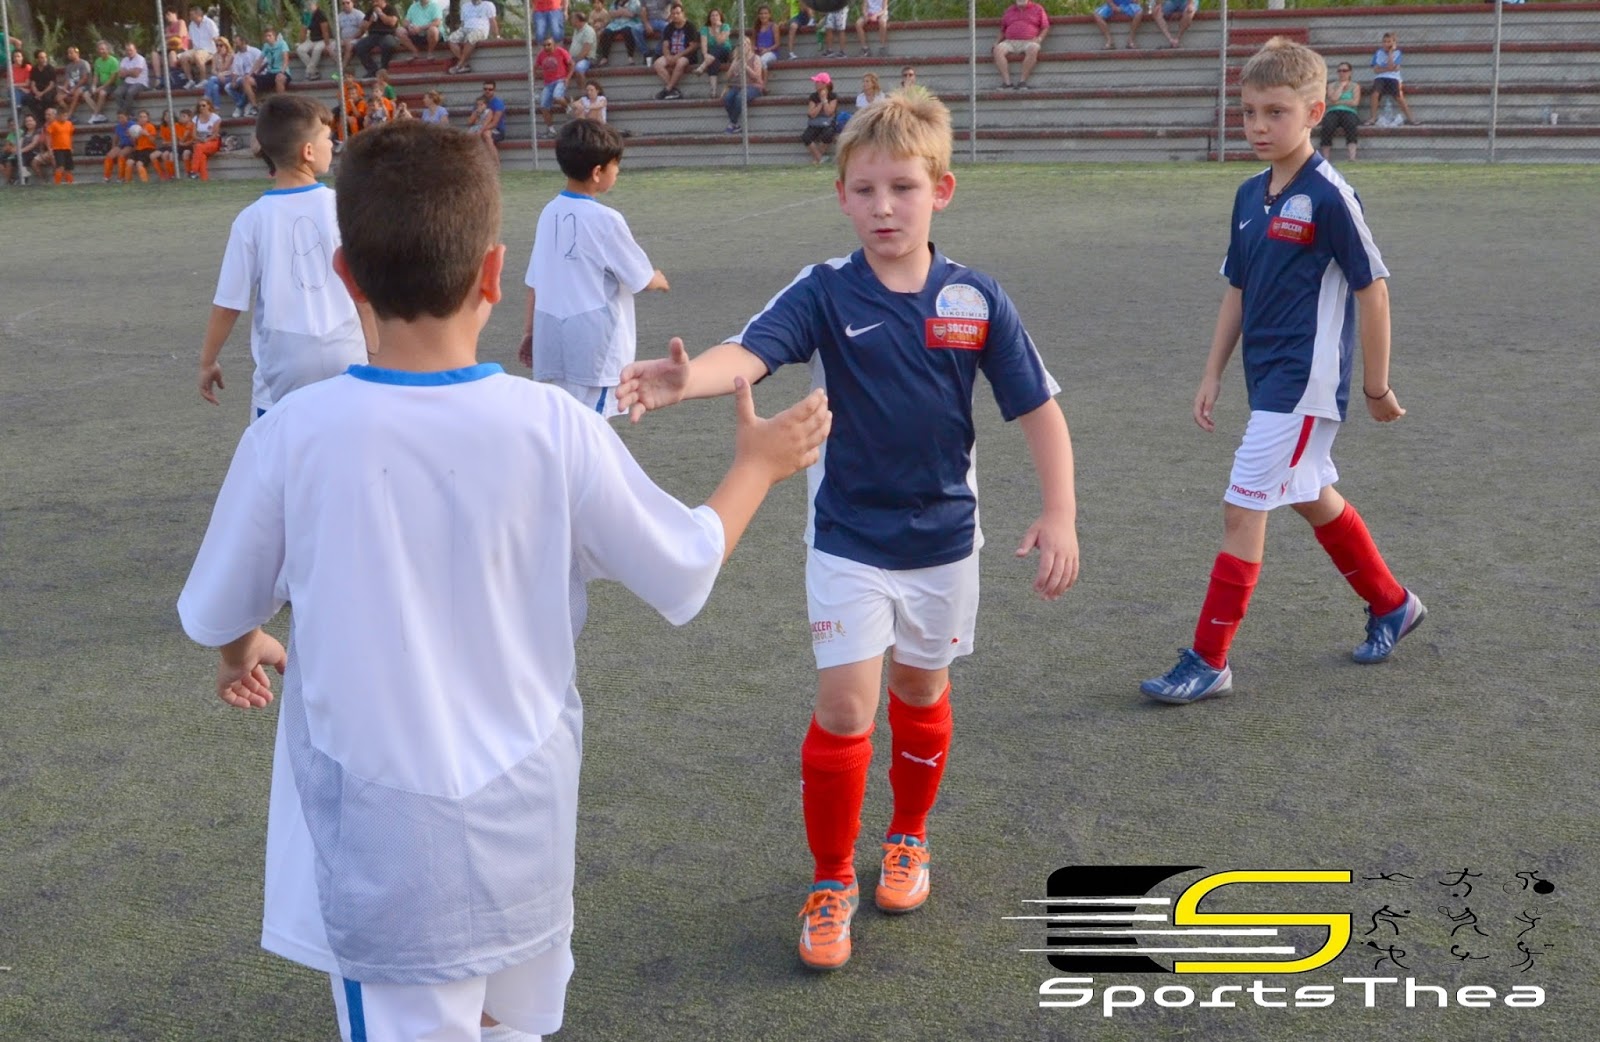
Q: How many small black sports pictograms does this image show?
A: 9